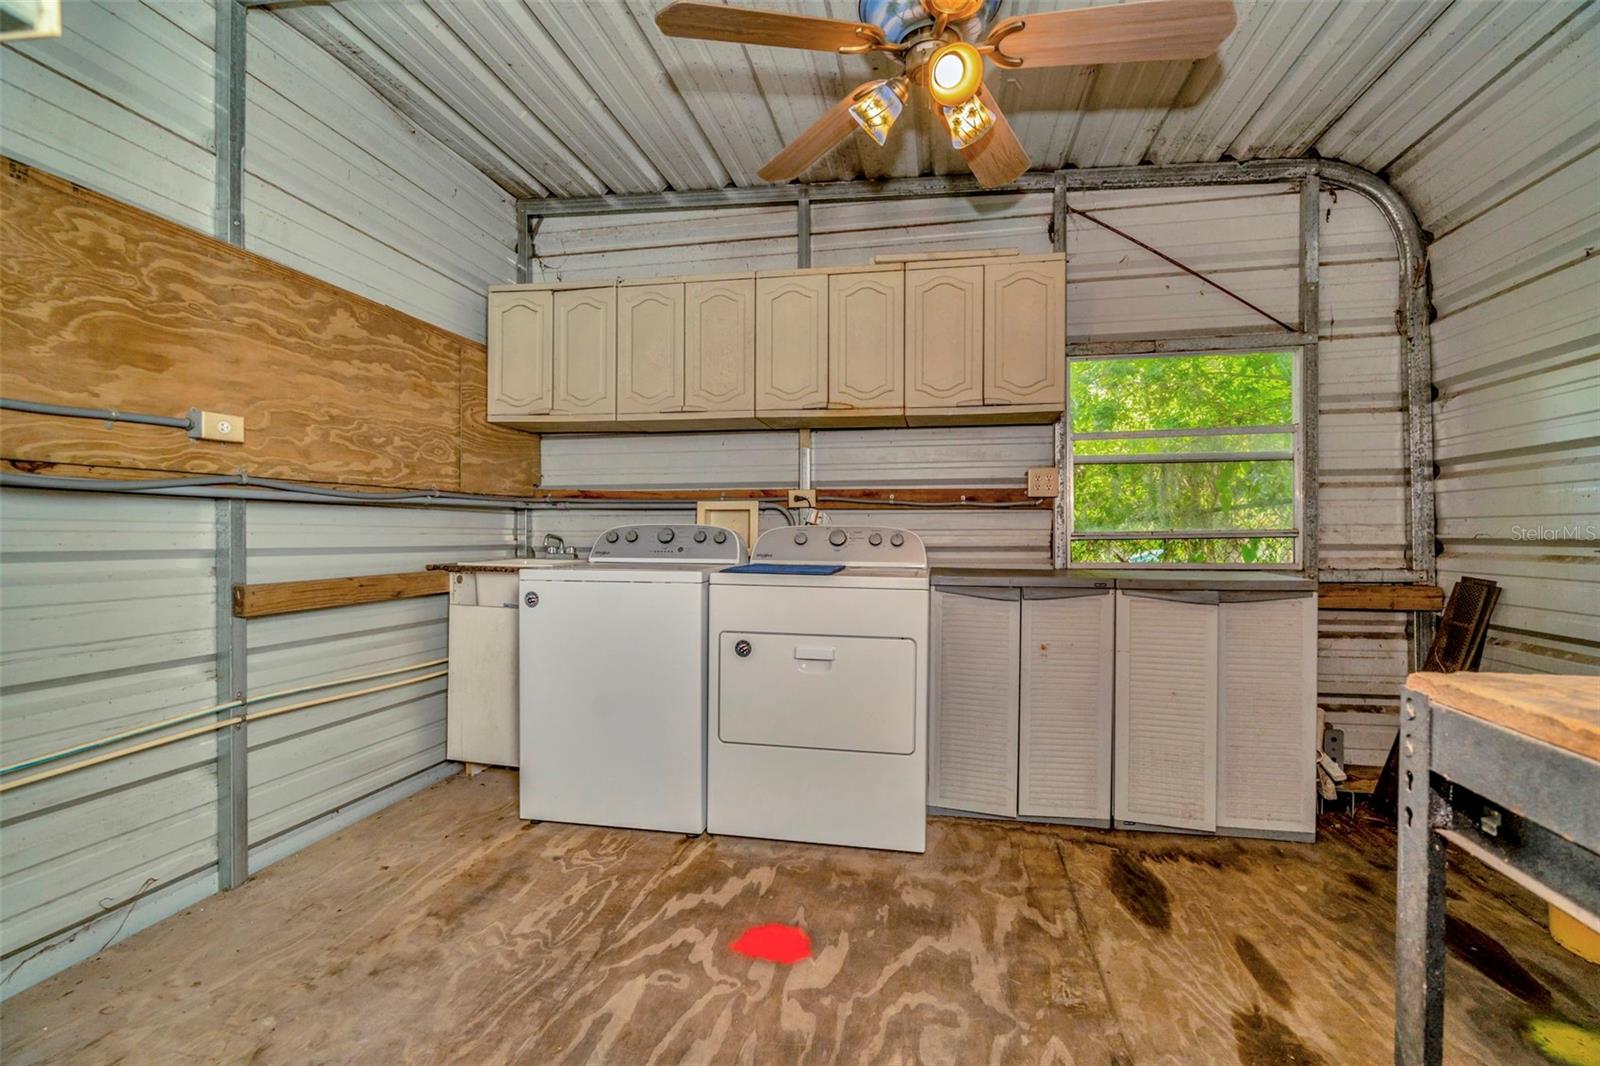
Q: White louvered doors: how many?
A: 4